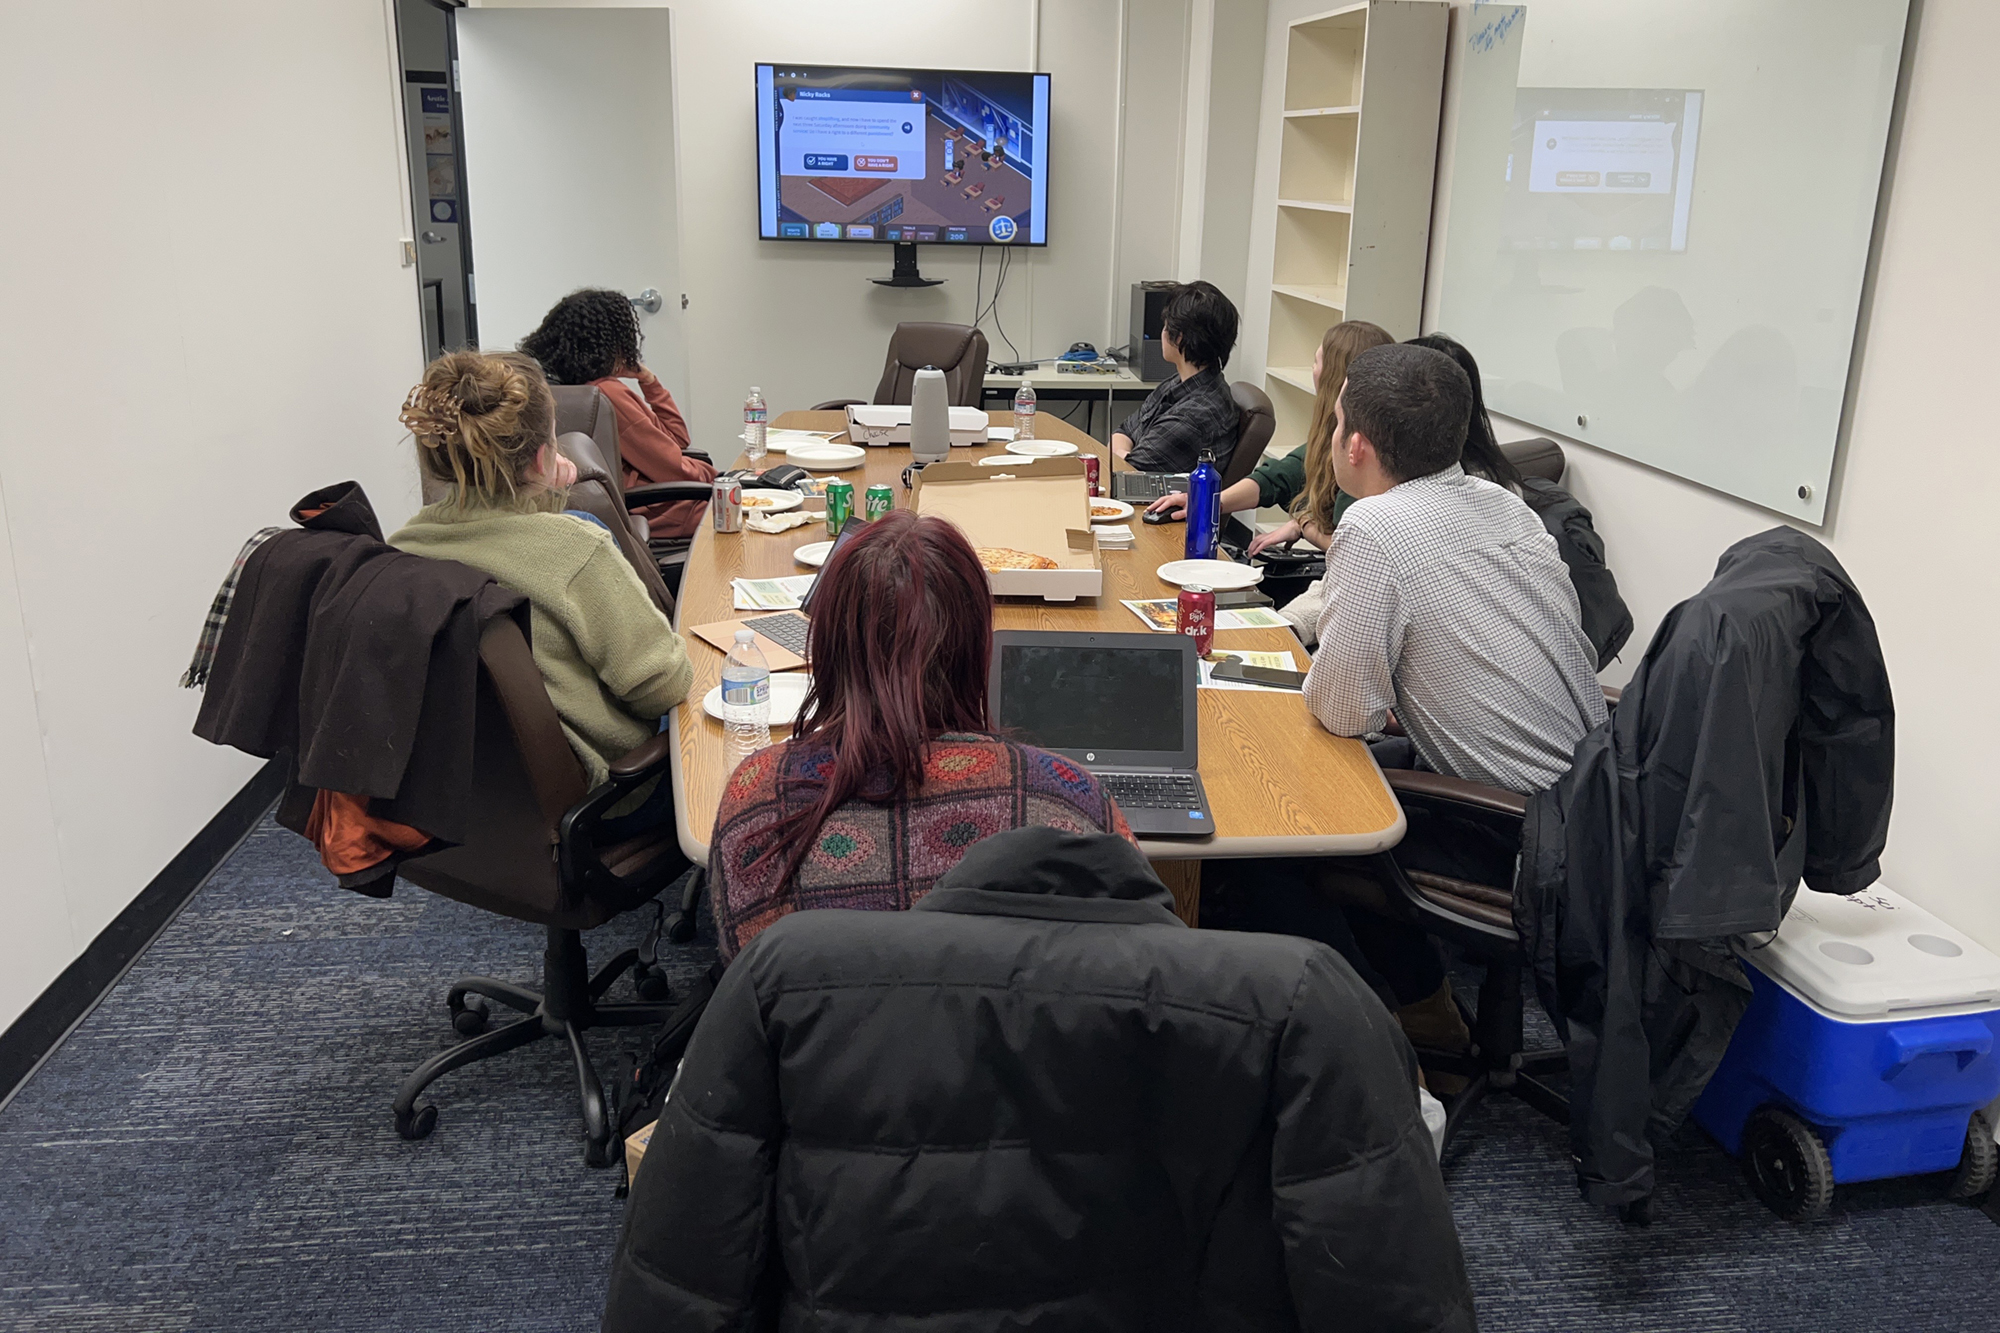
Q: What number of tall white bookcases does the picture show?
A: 1